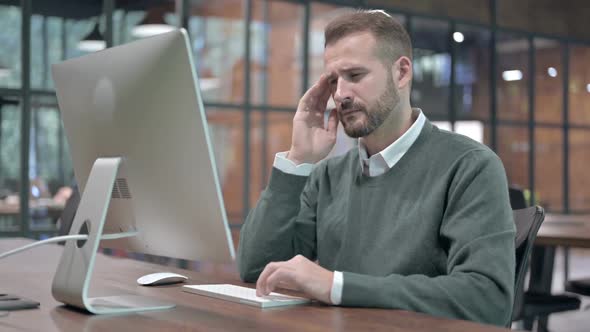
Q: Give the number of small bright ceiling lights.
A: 3